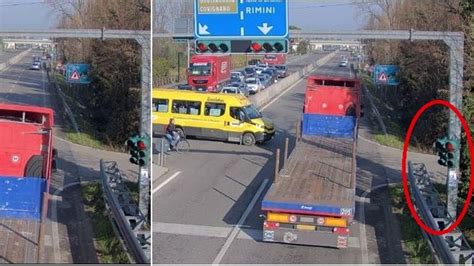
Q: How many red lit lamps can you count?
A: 4